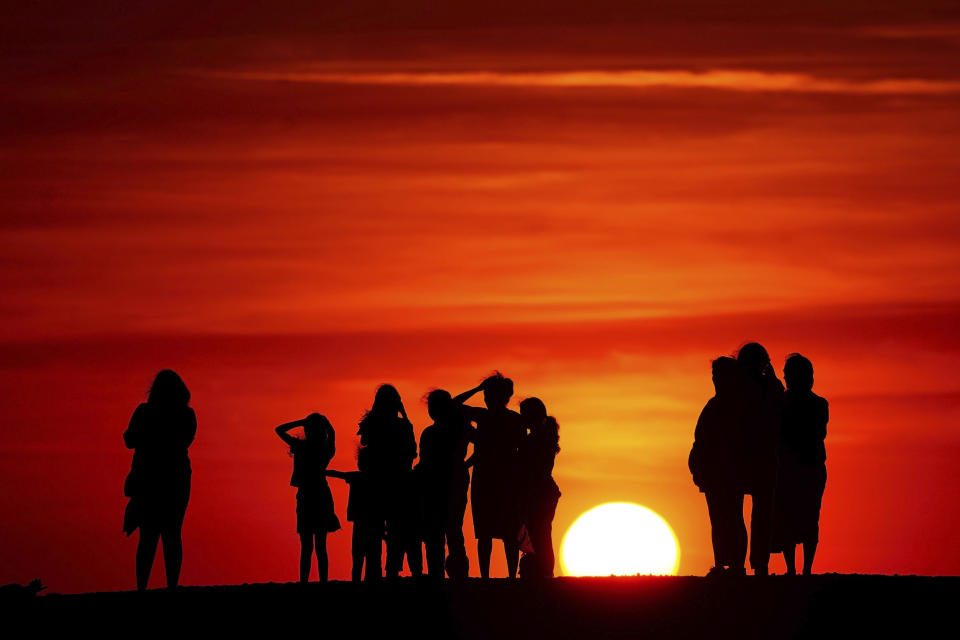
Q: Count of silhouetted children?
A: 2